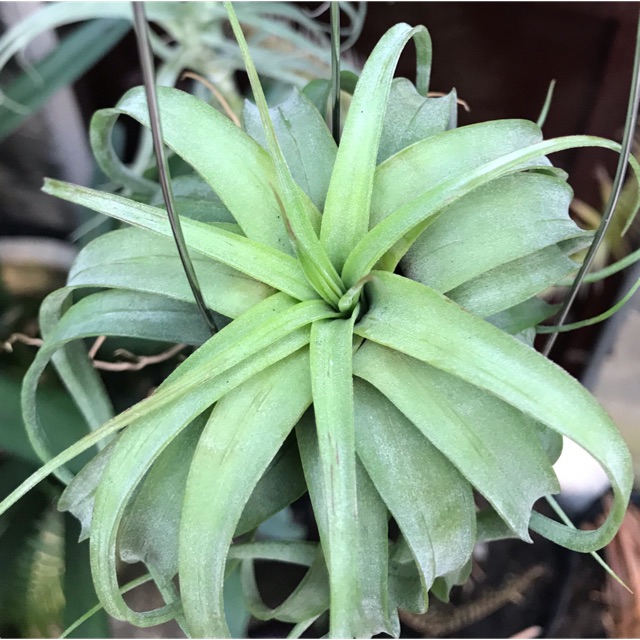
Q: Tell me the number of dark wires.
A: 3